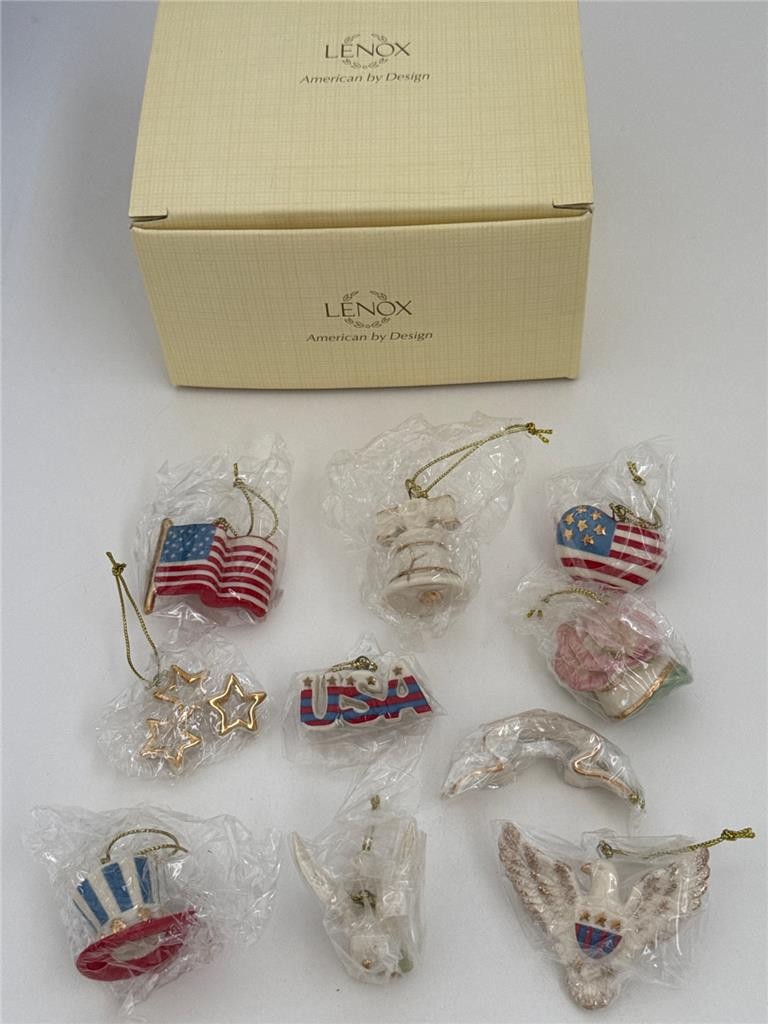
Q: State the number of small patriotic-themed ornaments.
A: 10